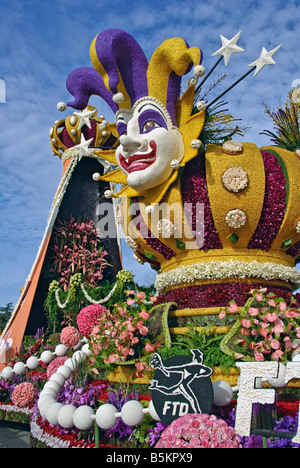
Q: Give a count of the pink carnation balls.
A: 5